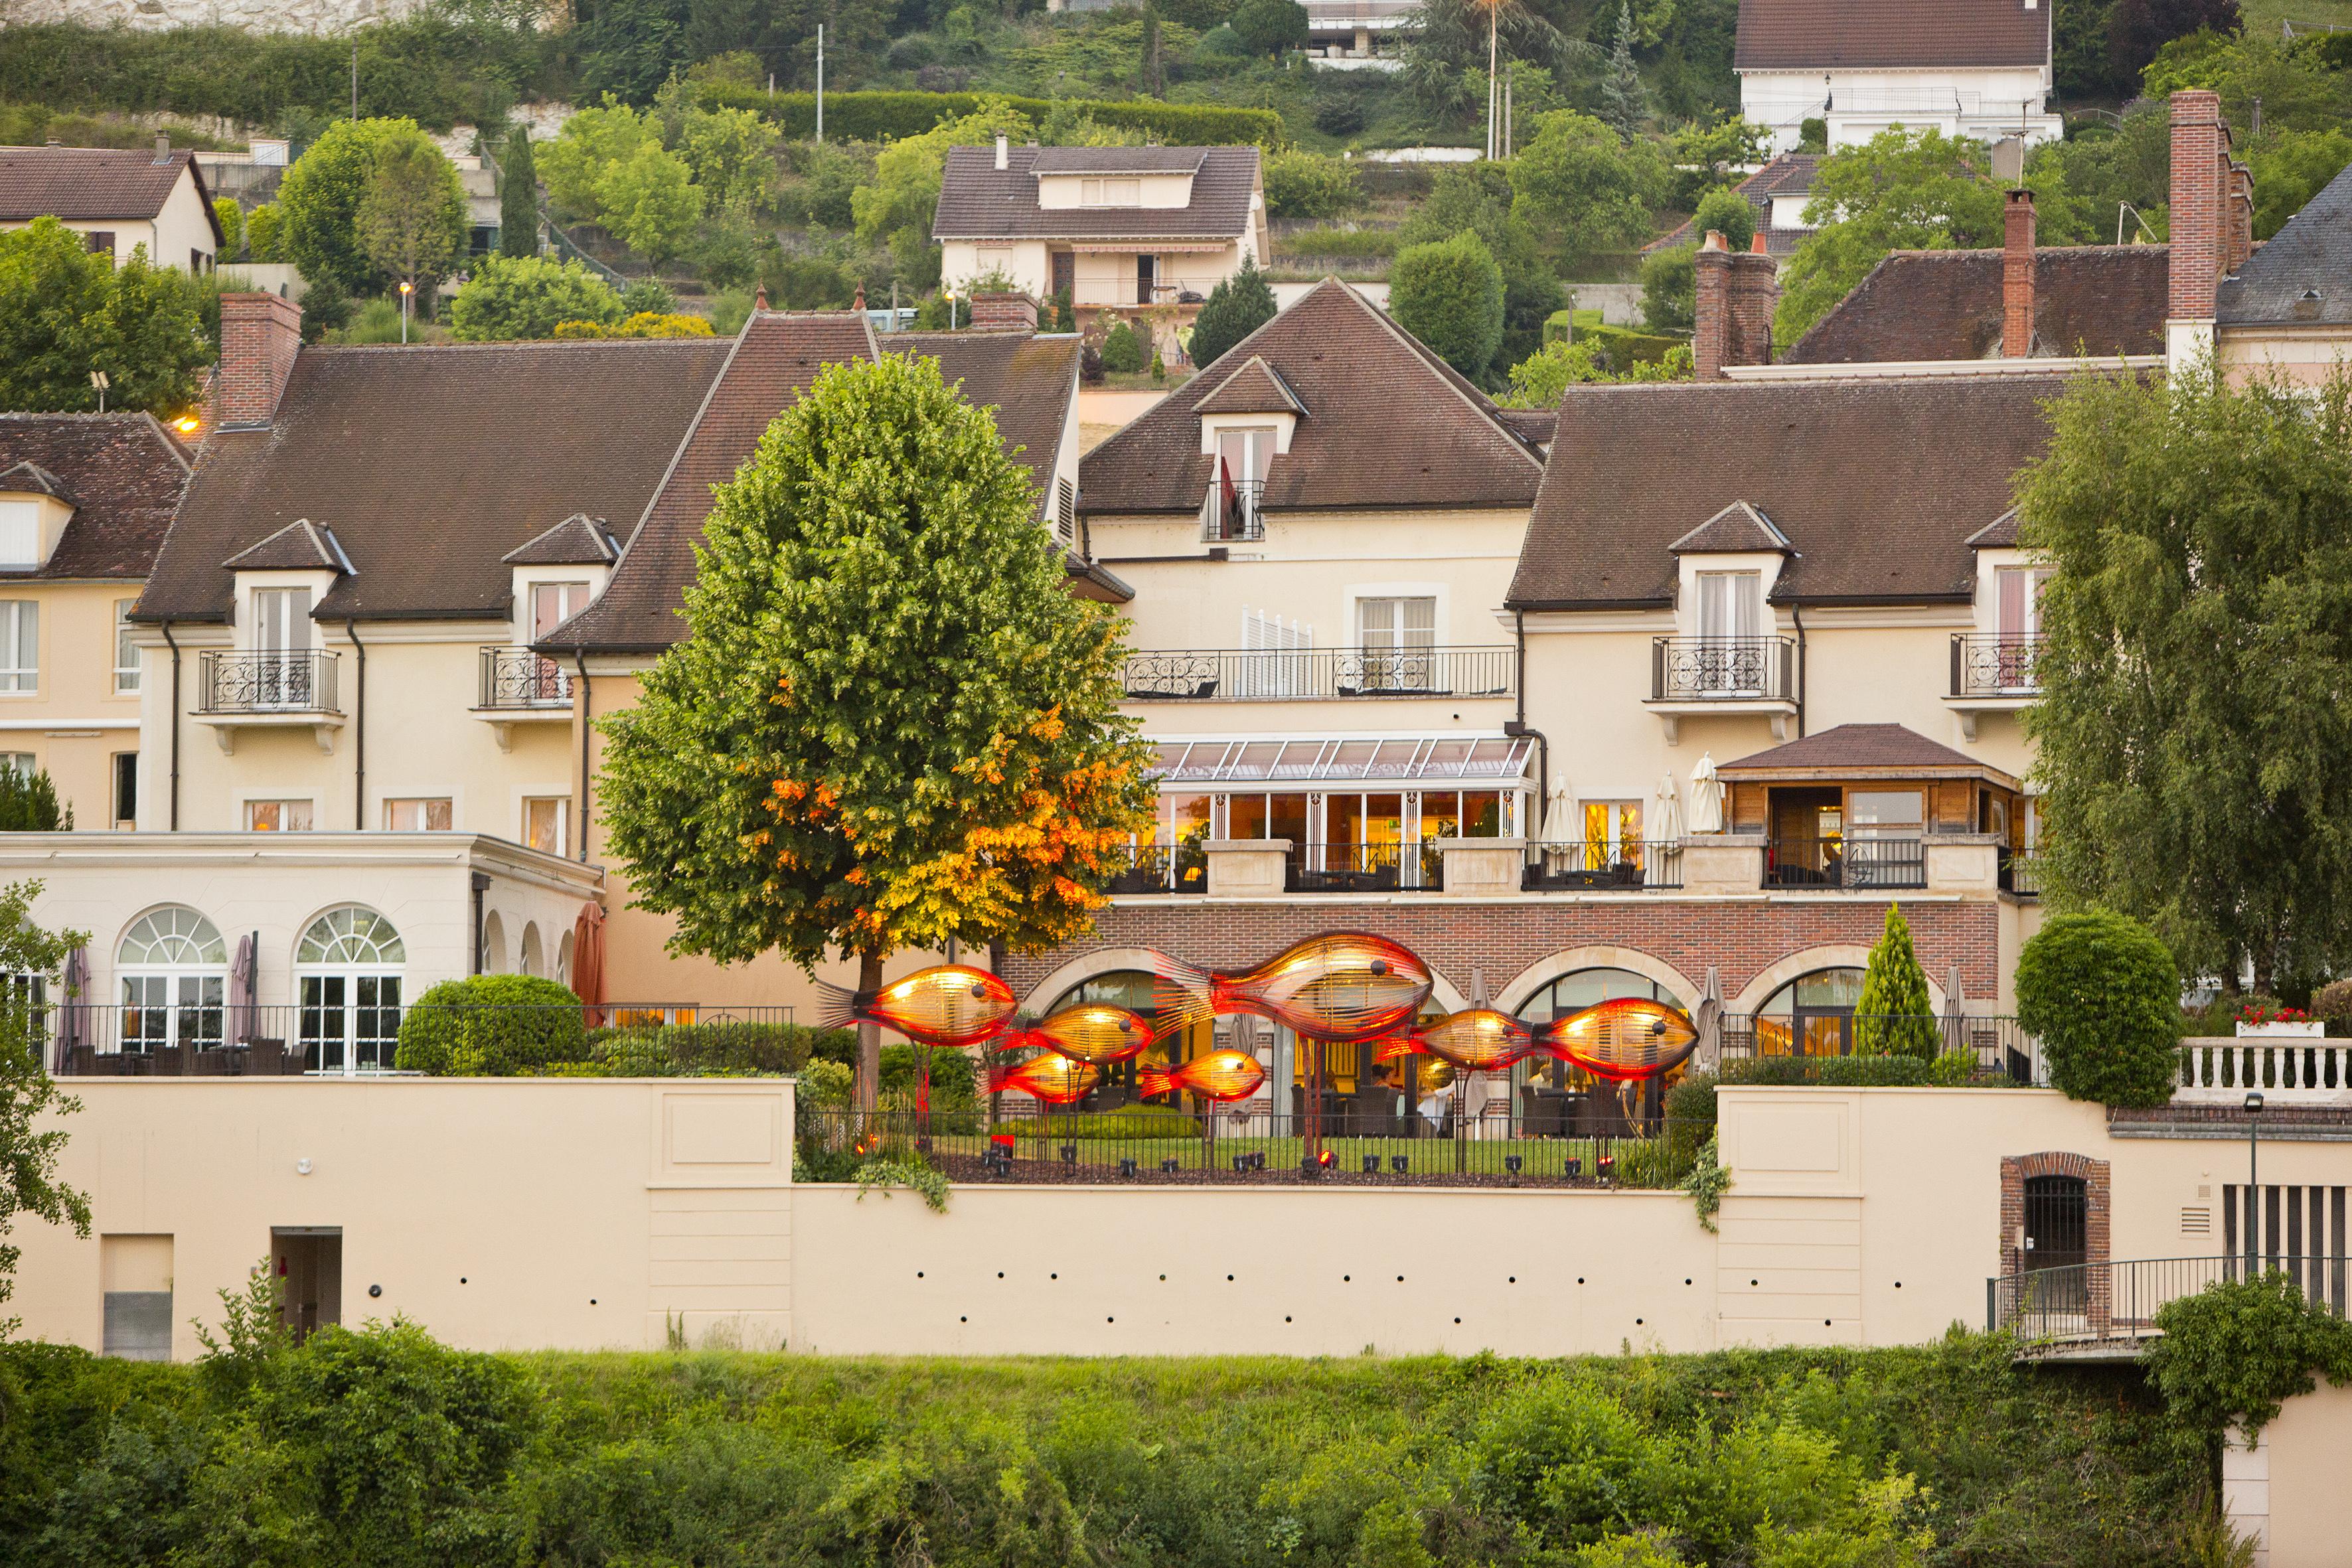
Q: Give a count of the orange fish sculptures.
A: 7